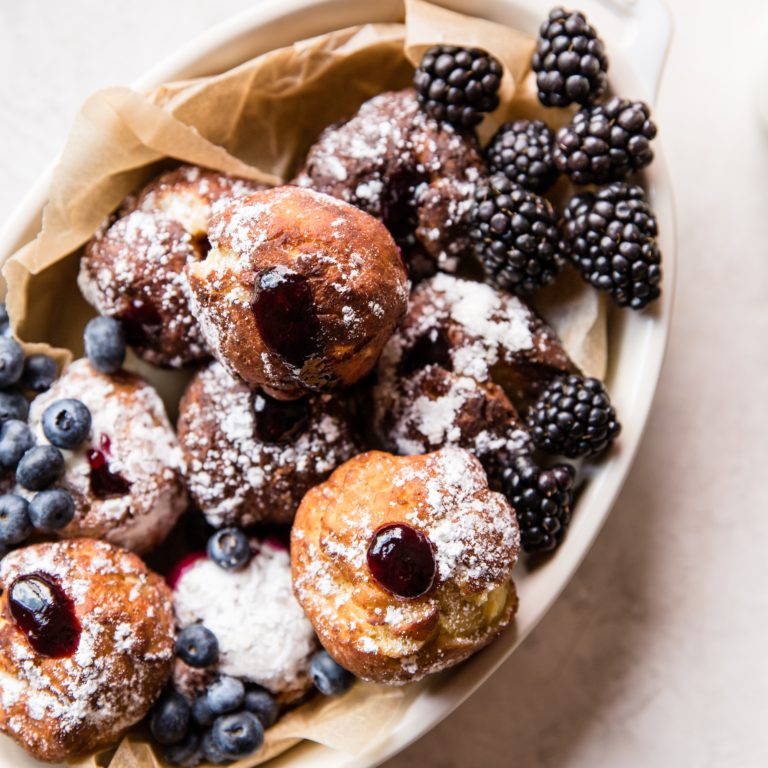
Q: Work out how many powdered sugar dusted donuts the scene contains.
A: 9